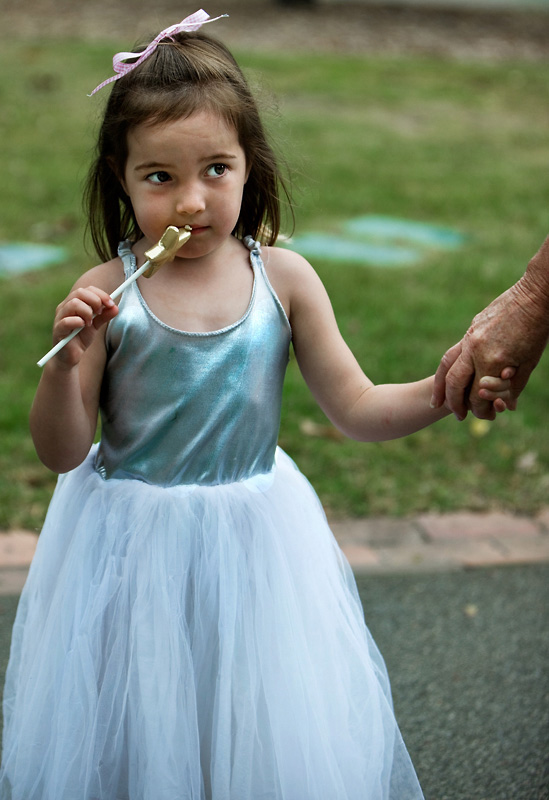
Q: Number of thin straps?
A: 2